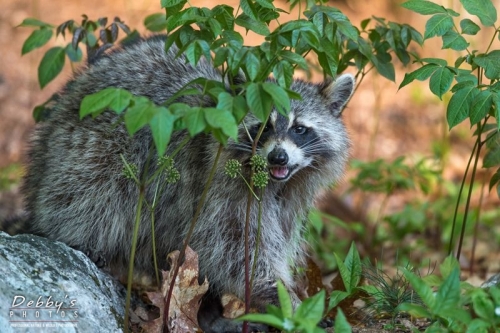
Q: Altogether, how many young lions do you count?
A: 0